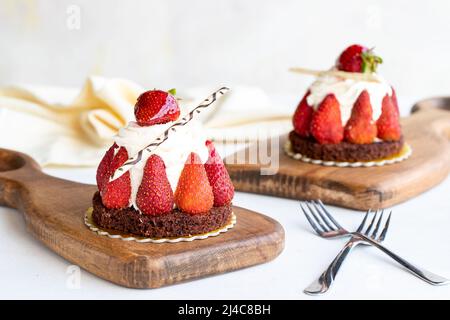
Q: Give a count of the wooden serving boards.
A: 2